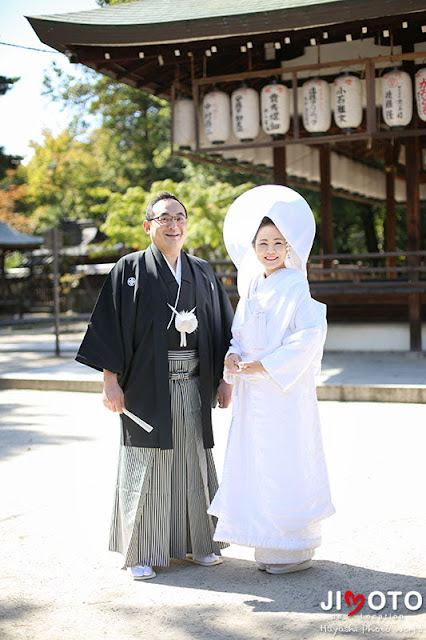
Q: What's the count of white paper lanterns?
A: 8